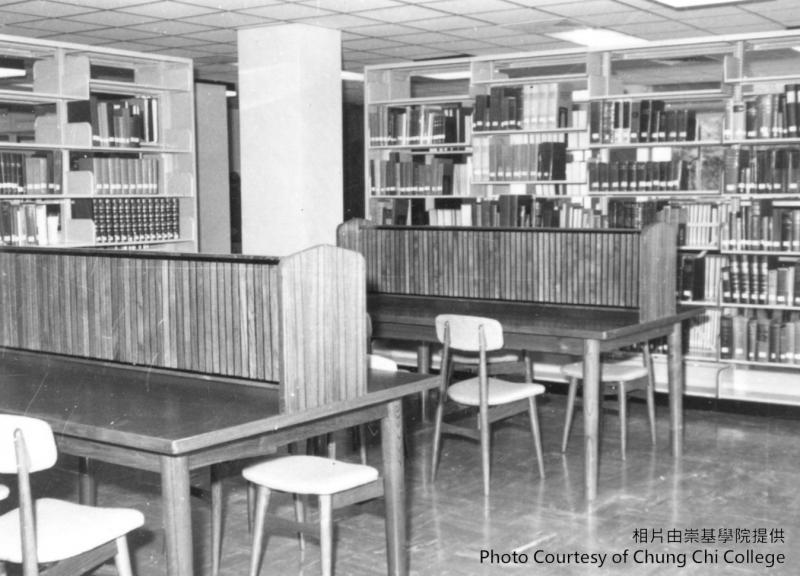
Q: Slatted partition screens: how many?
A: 2